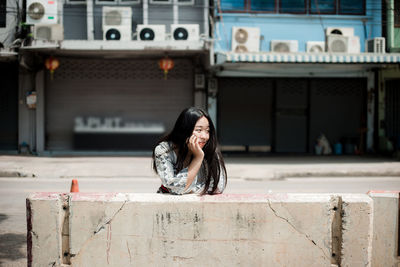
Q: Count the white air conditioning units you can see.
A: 12